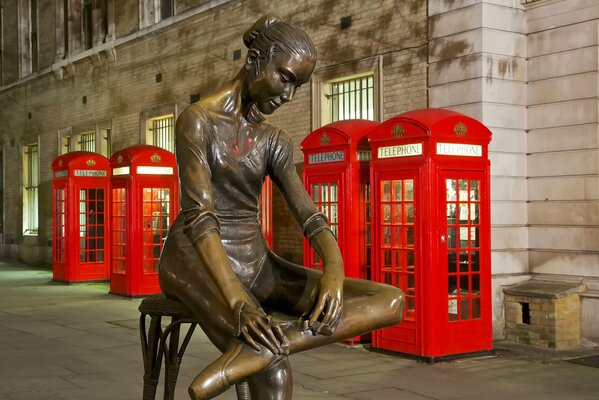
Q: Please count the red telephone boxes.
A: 5